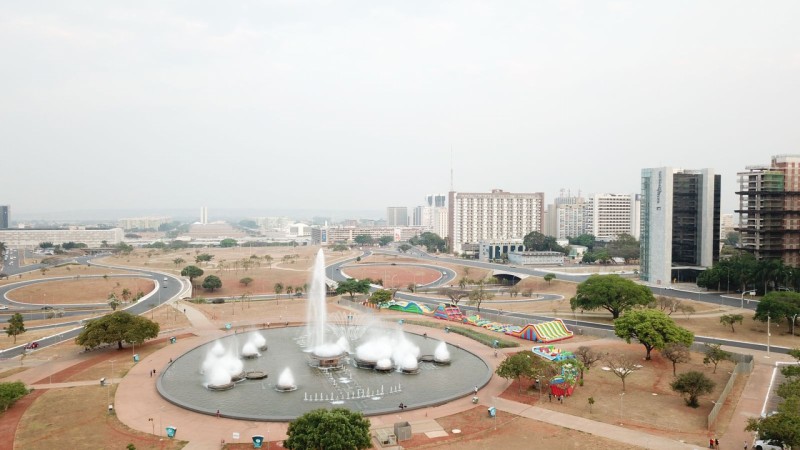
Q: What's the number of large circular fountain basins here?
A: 1